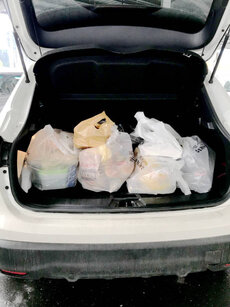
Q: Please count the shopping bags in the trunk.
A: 6